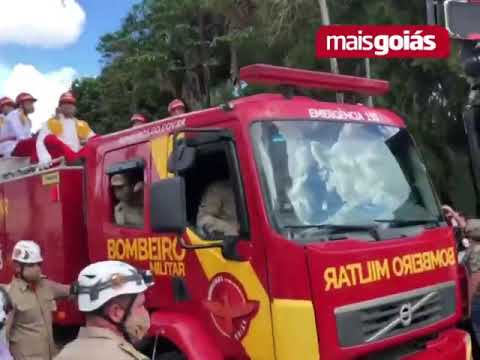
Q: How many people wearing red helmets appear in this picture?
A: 5